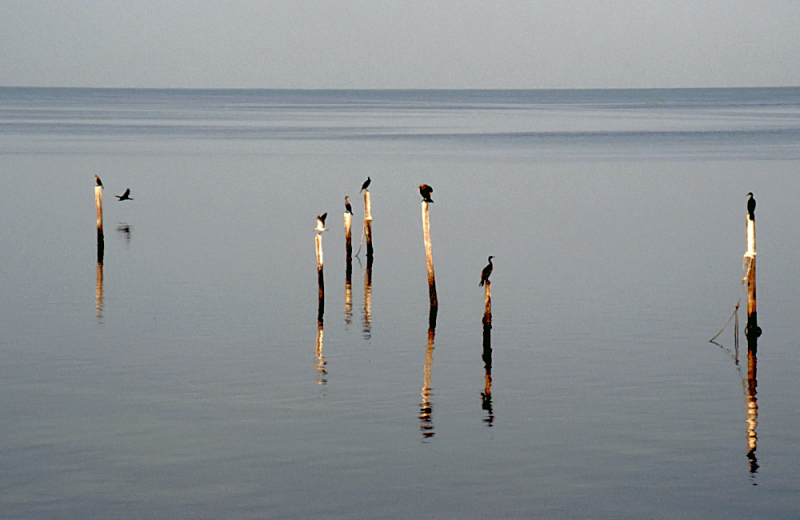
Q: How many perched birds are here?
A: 7